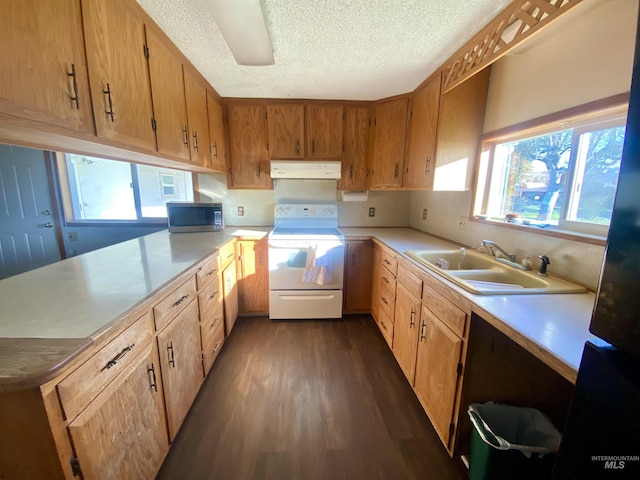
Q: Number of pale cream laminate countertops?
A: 2